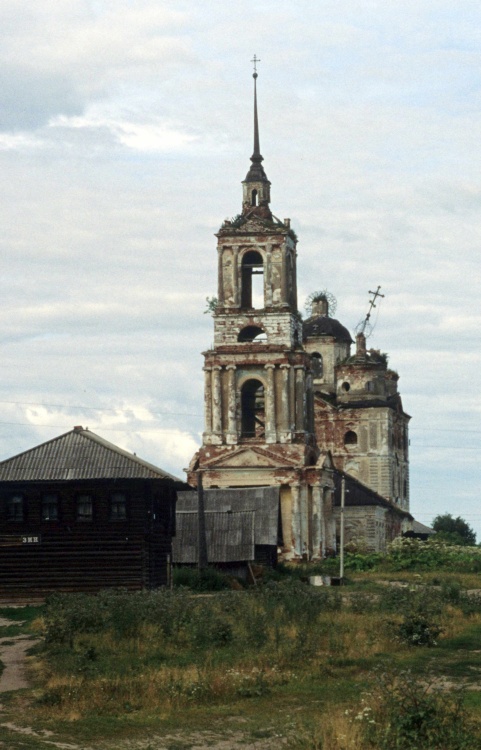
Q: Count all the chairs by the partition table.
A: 0